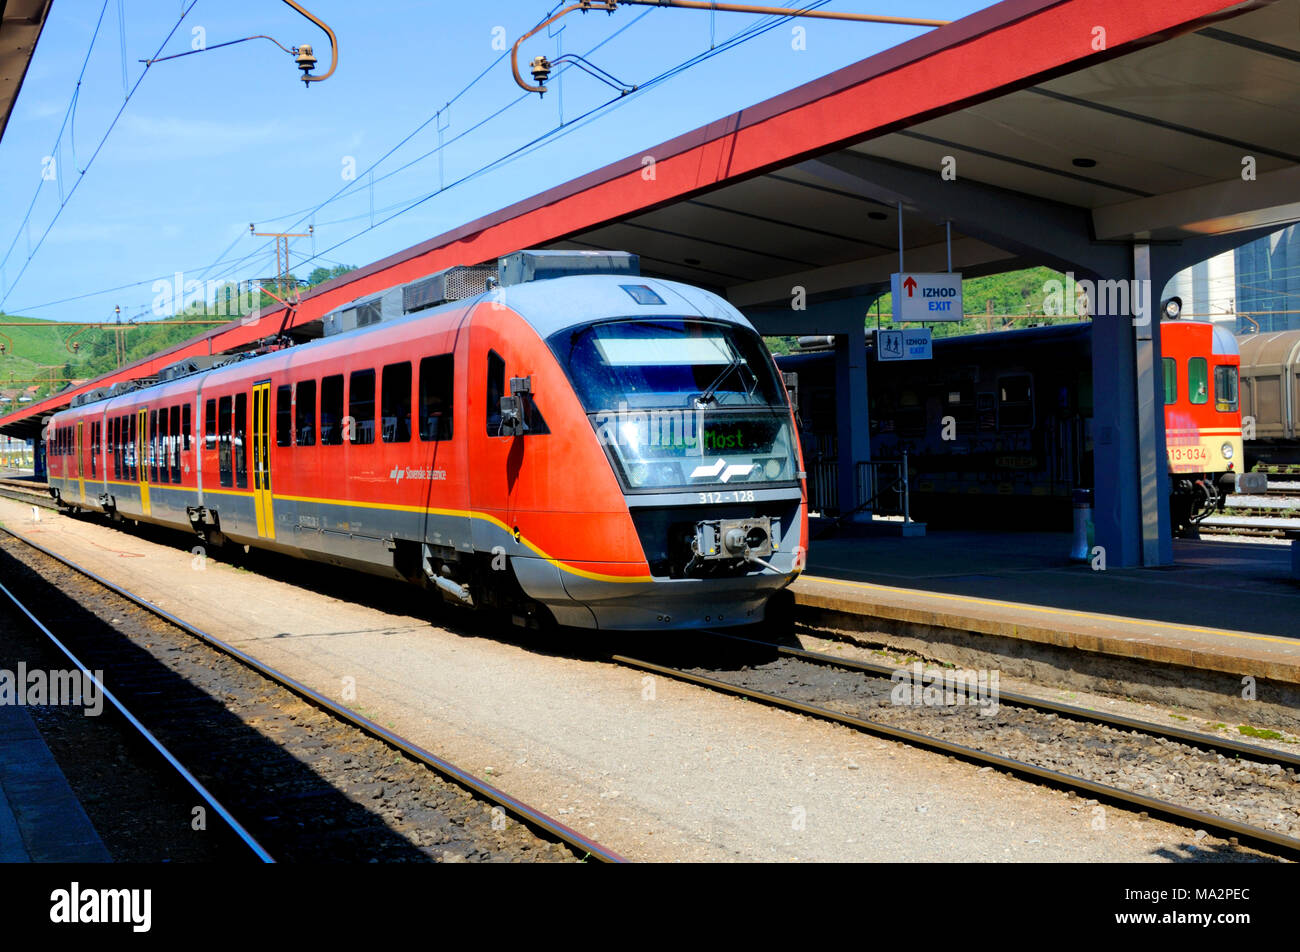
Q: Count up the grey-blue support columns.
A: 2